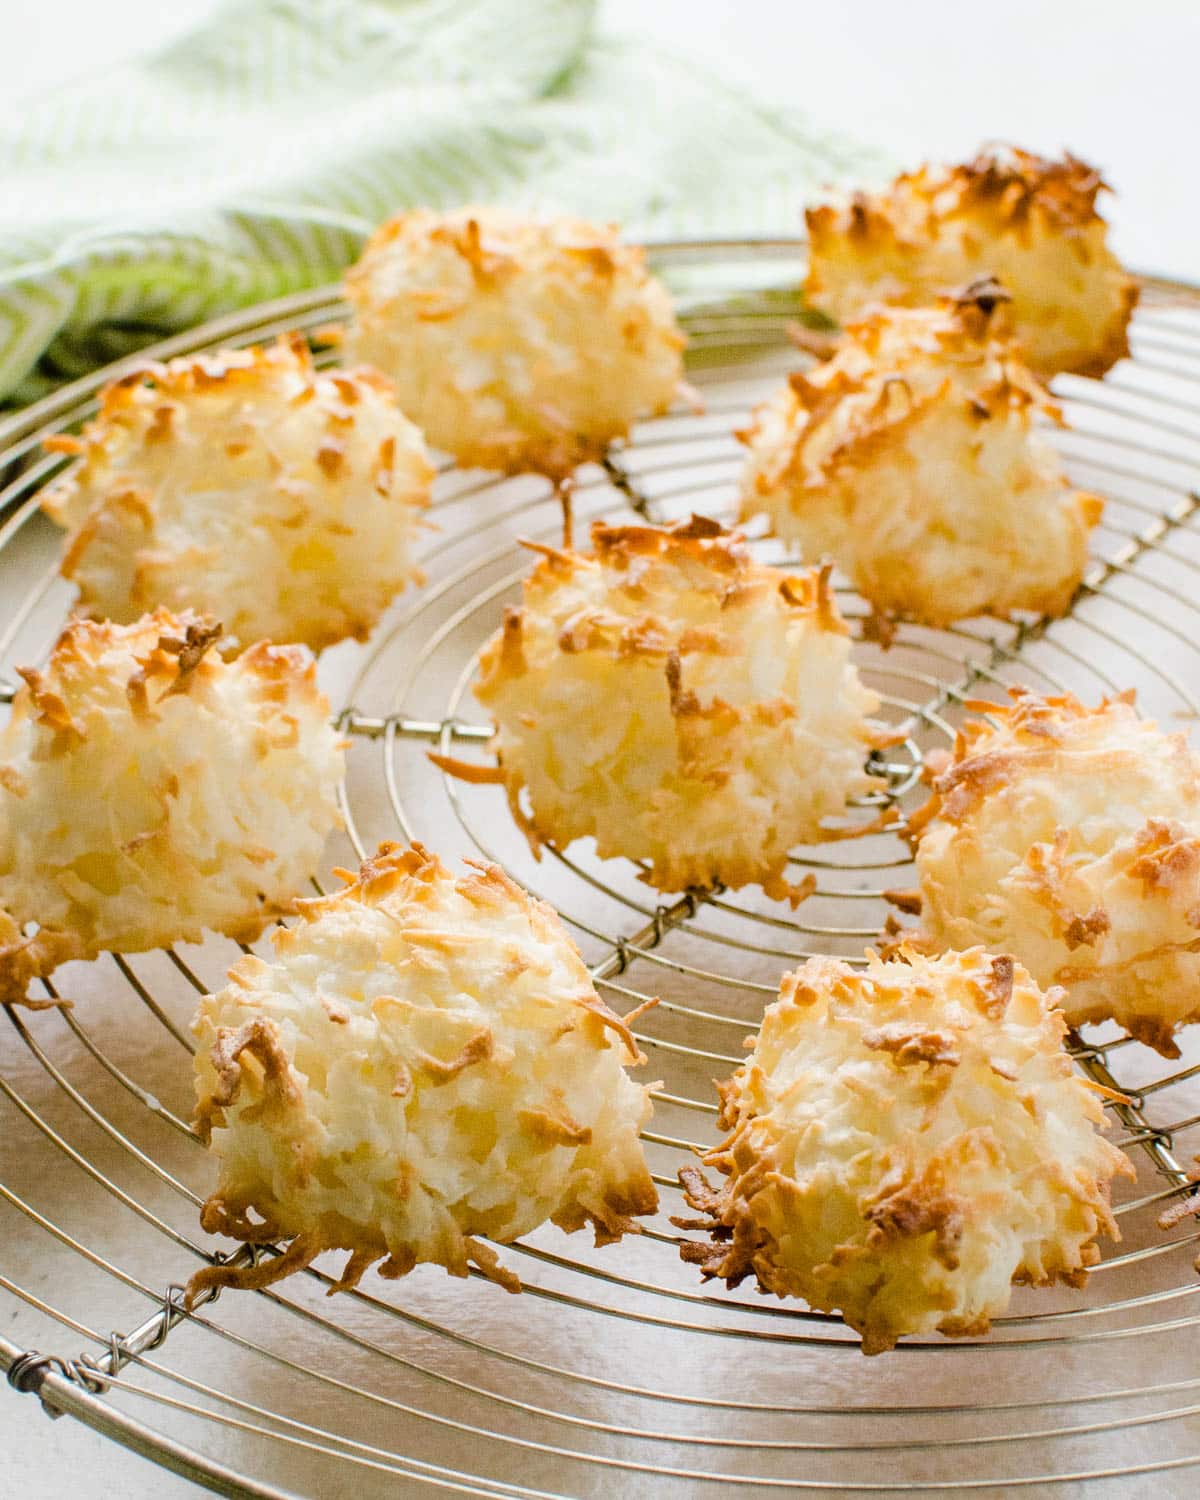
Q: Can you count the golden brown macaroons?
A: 9